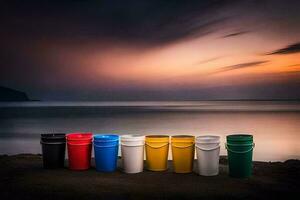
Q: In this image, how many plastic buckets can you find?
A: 8